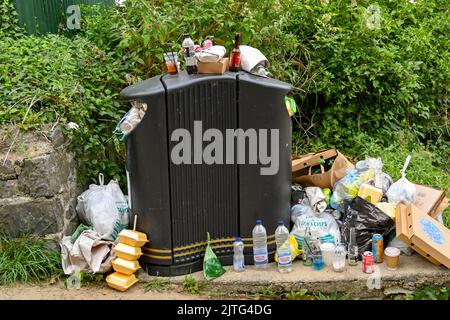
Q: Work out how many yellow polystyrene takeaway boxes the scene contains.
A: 4